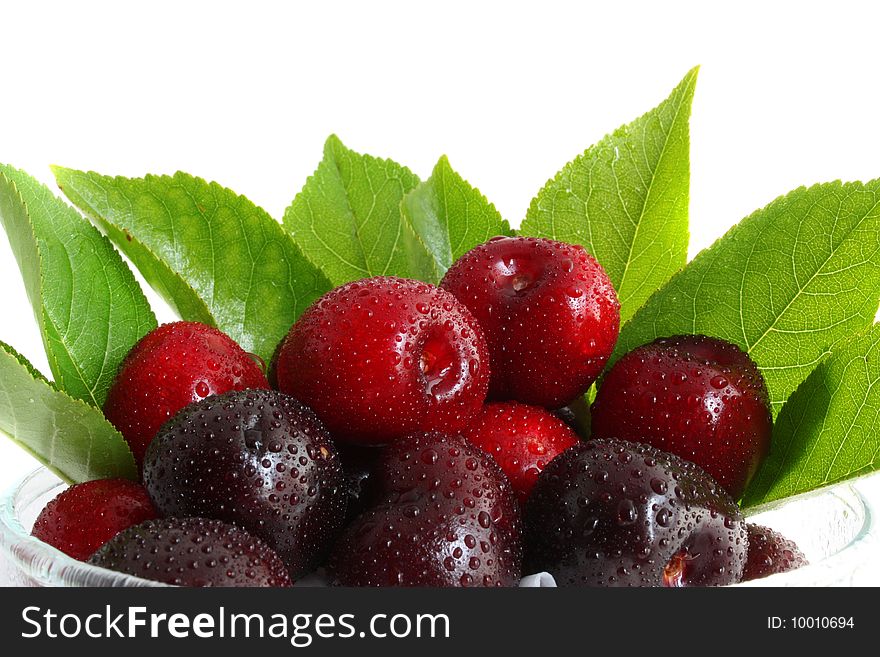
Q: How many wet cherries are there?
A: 11